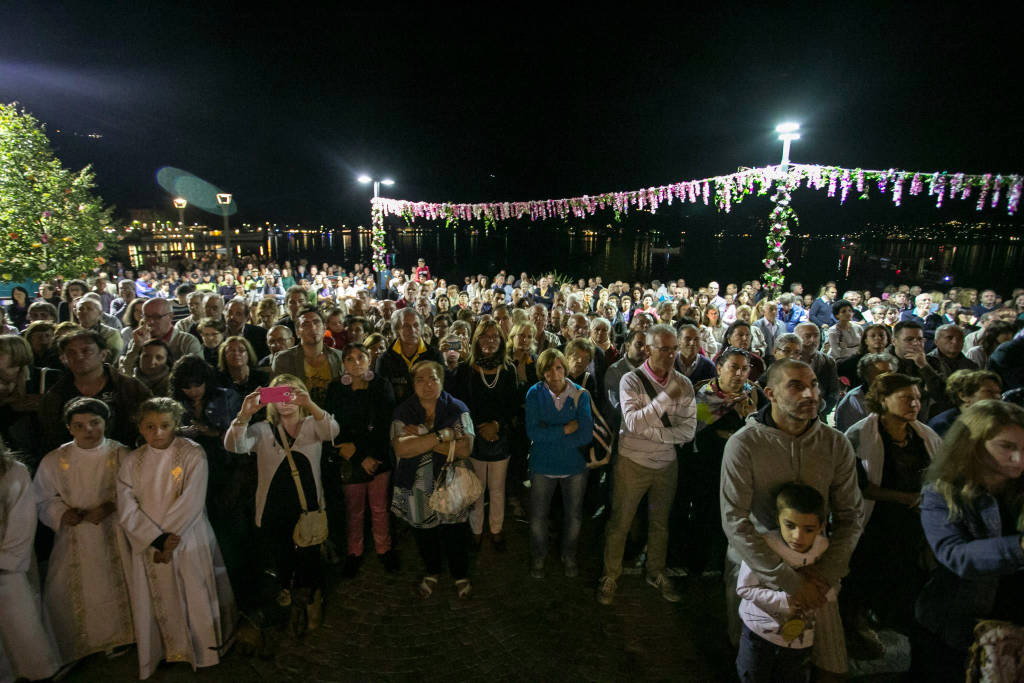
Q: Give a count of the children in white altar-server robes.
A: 3